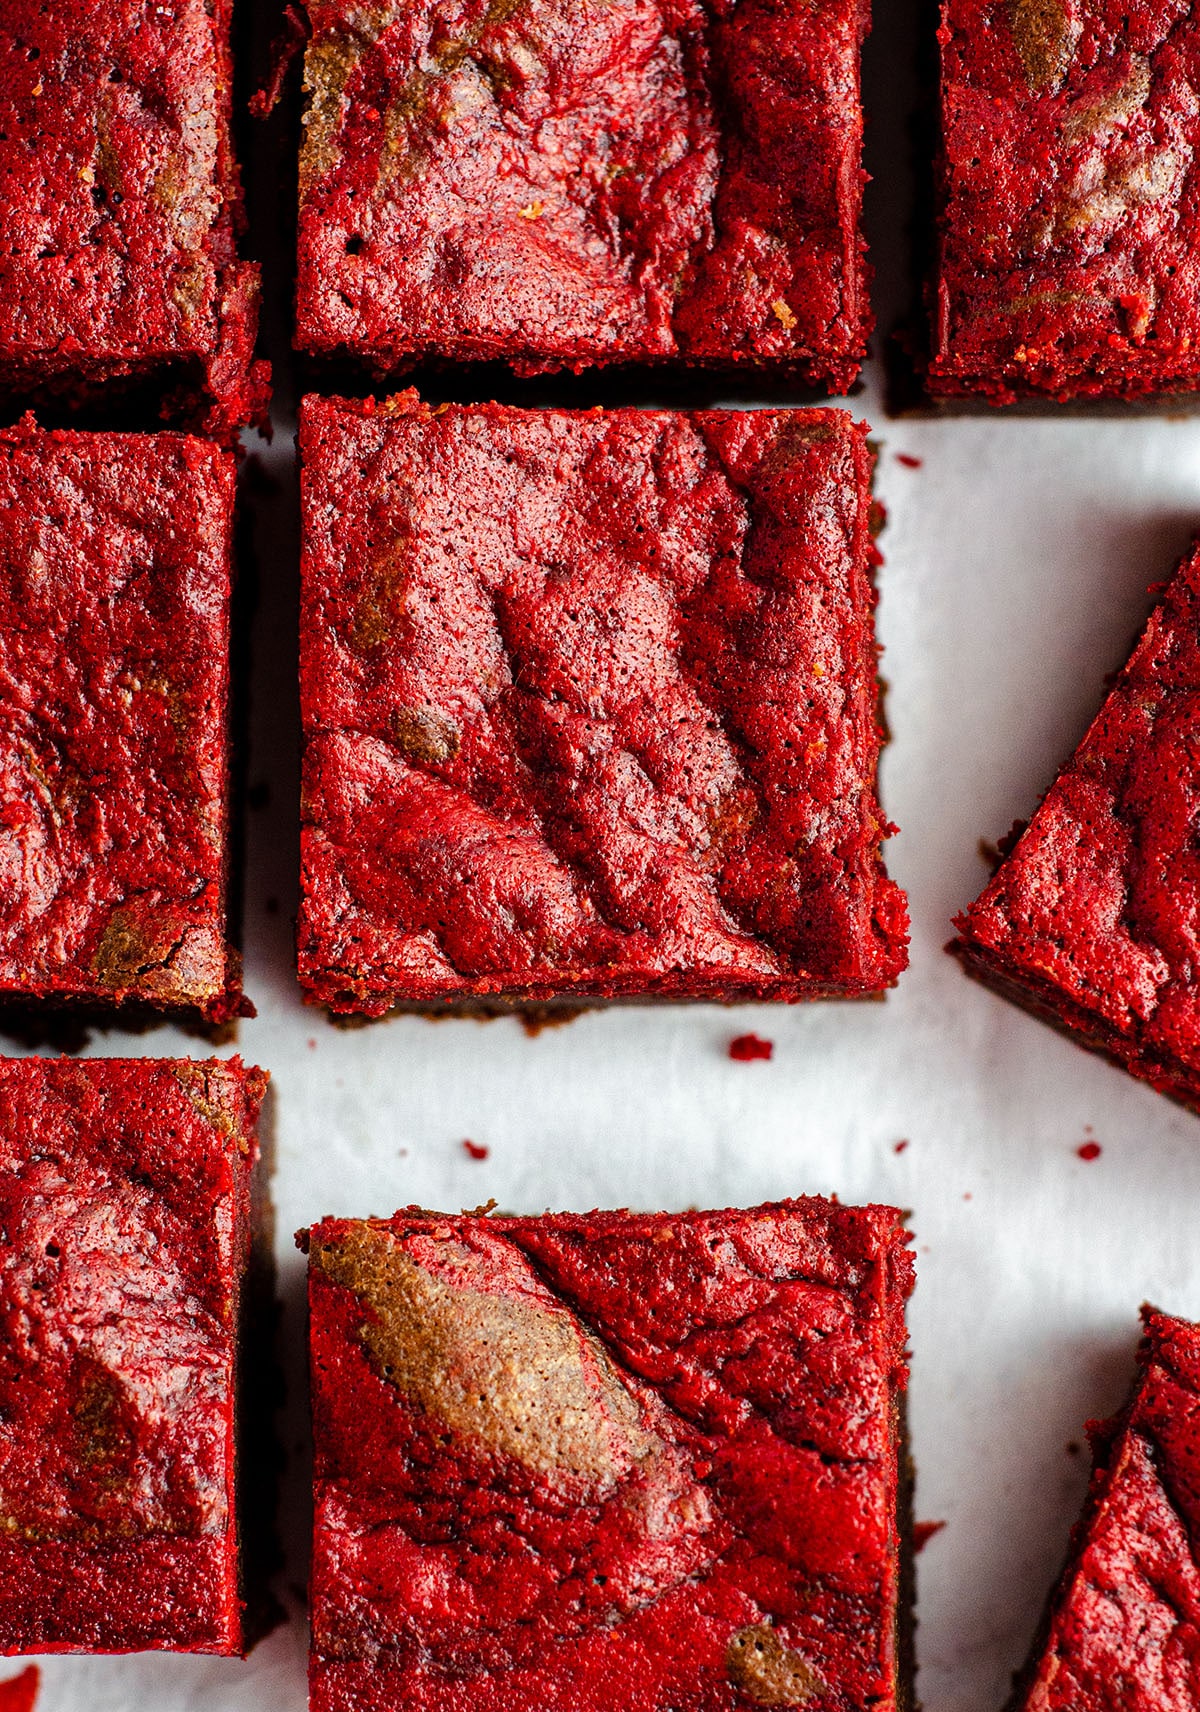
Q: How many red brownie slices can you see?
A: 9